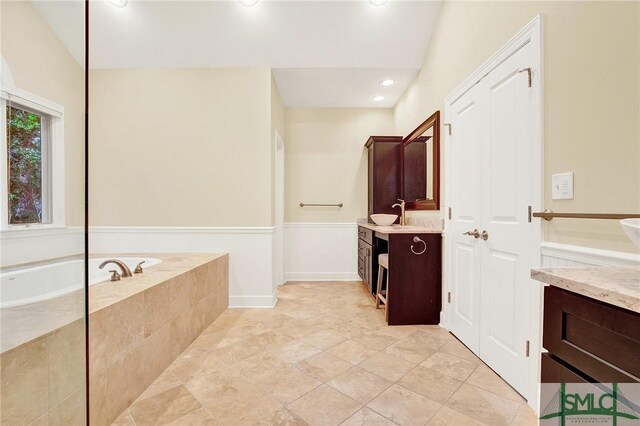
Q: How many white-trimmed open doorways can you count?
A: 1